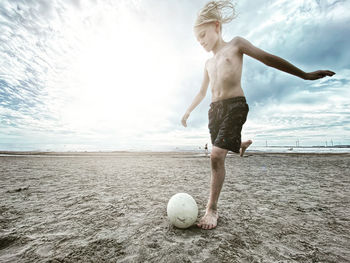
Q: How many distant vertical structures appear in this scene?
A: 5